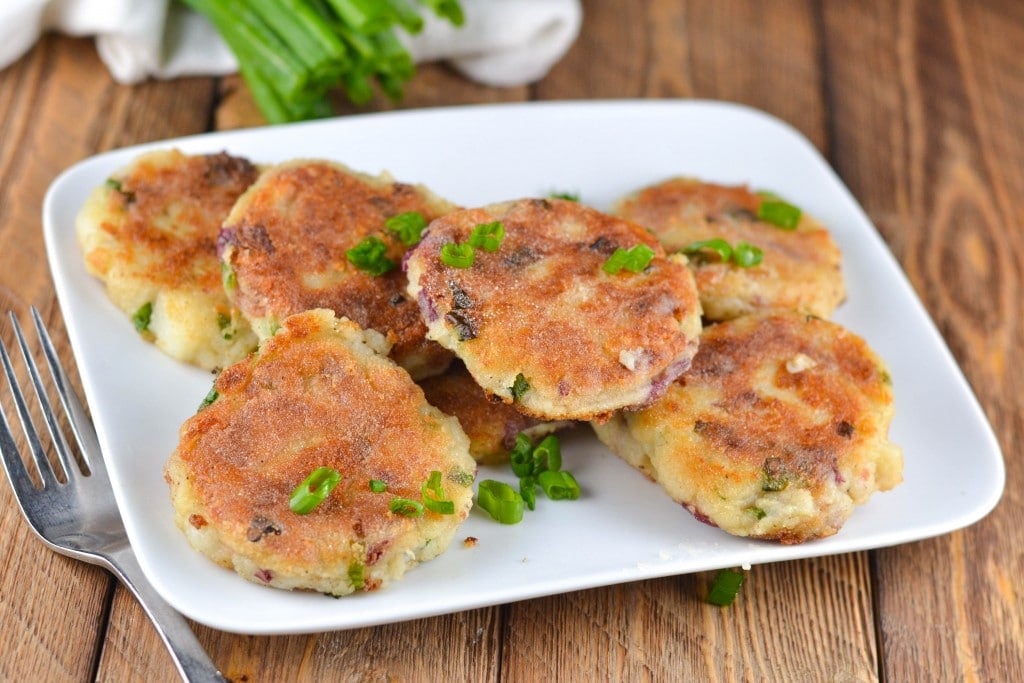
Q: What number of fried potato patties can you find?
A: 7